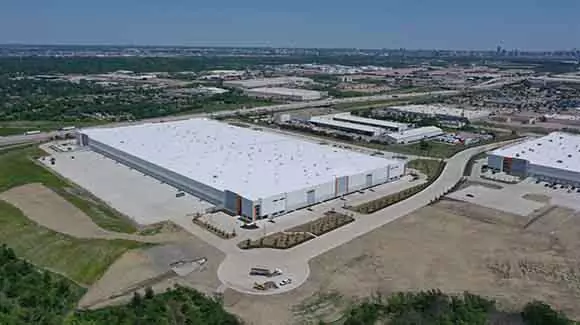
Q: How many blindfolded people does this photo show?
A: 0